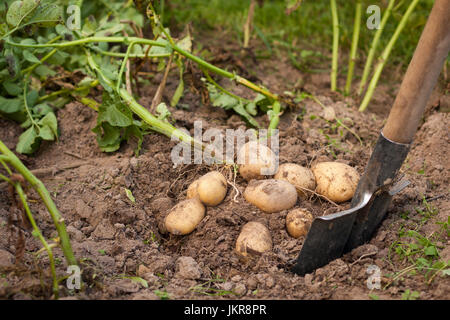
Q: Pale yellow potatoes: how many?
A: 9